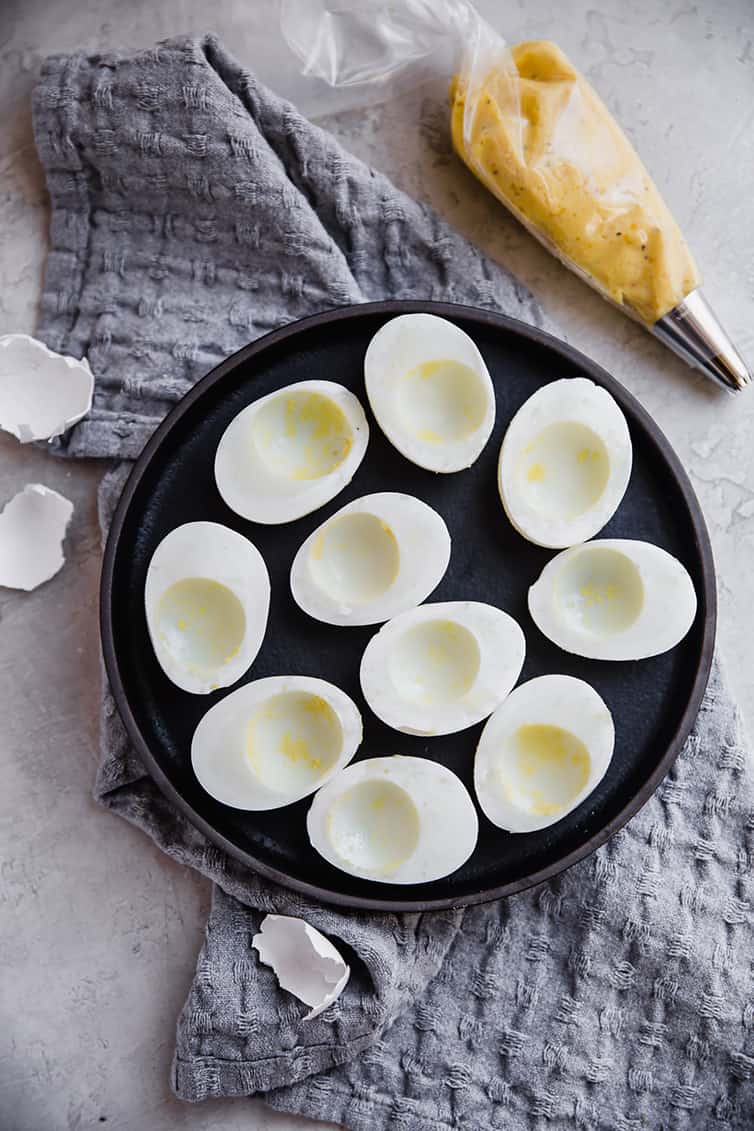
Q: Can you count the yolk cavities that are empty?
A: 10